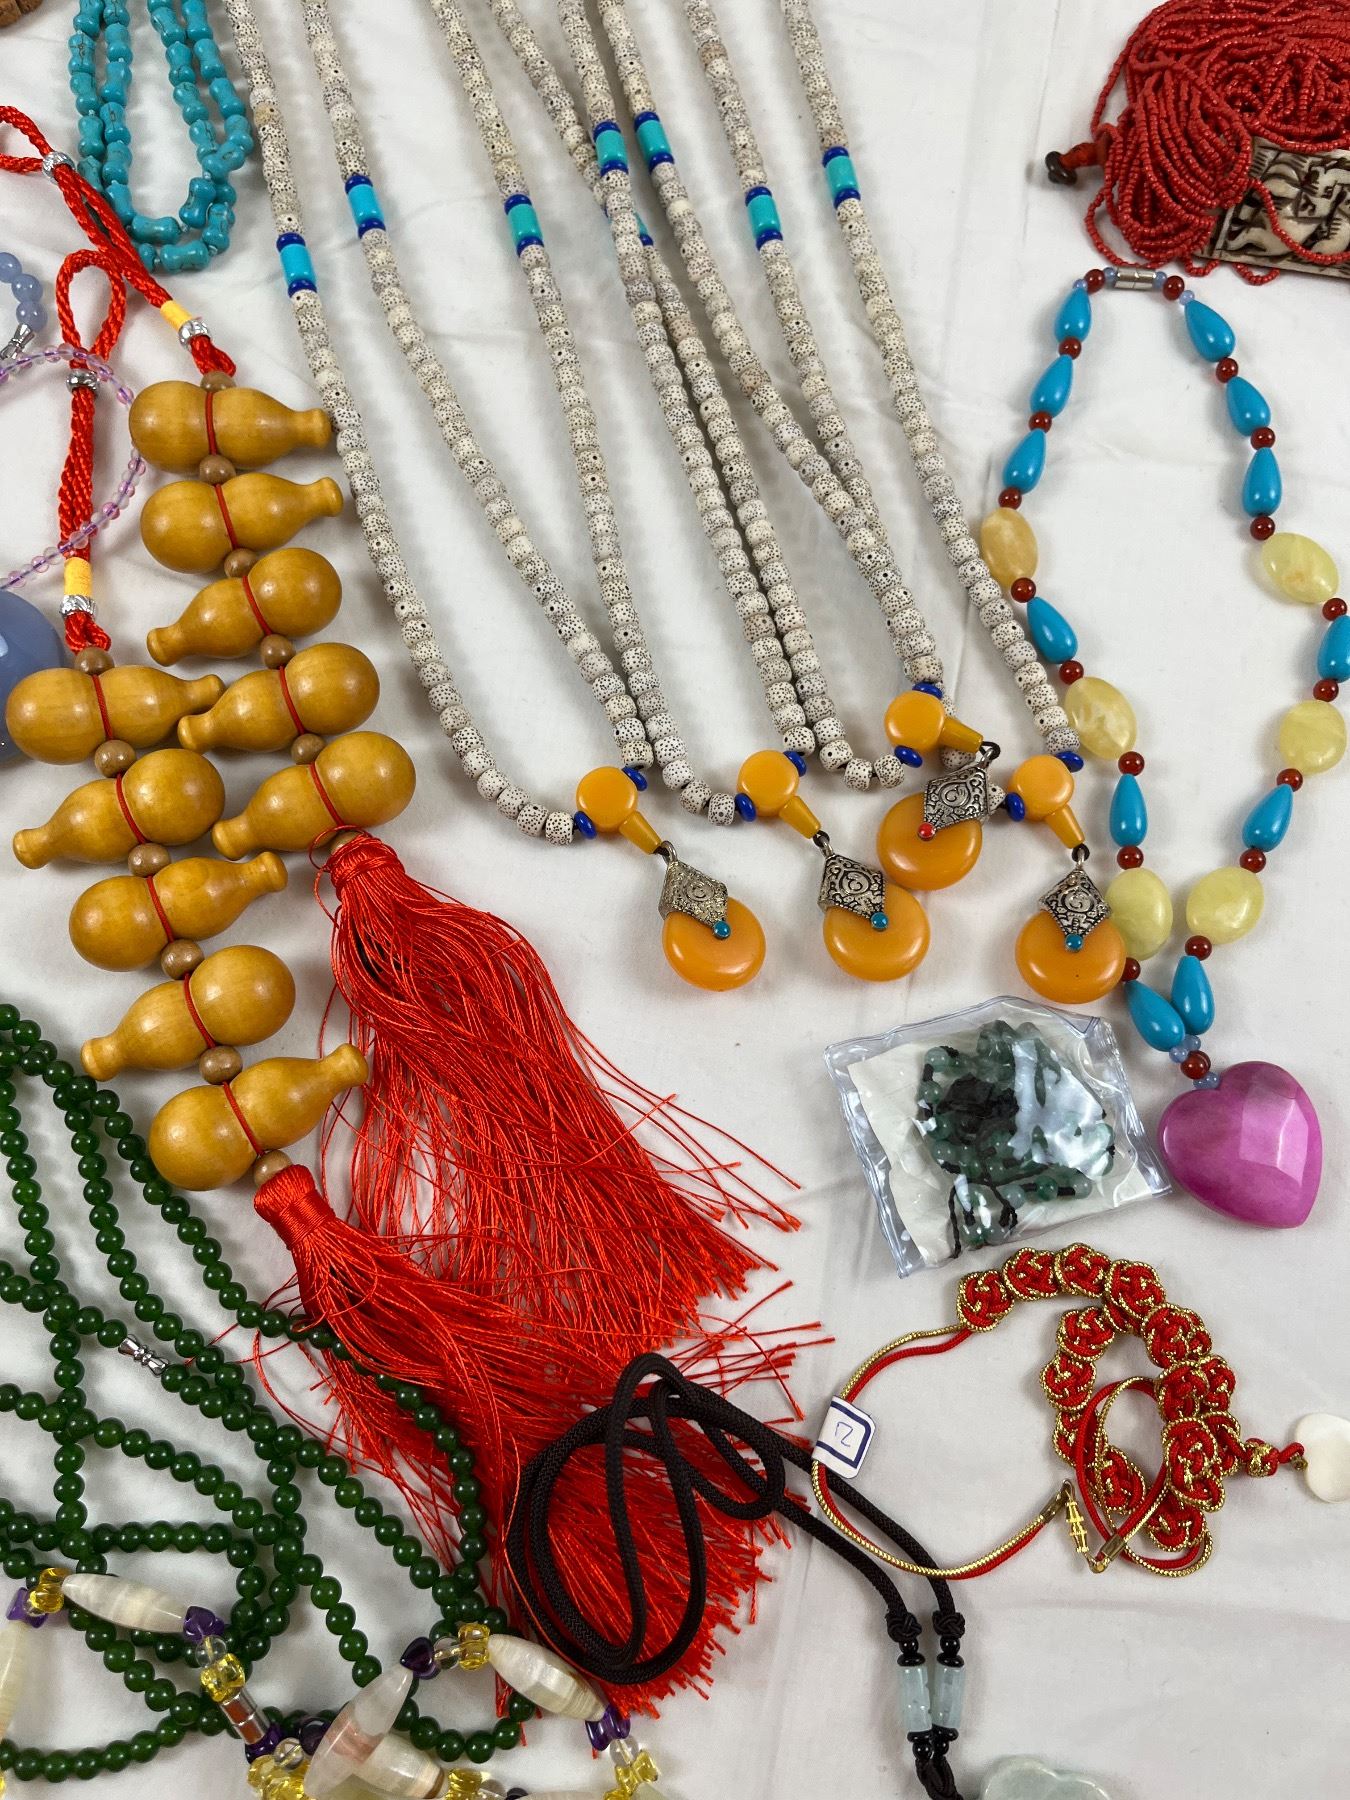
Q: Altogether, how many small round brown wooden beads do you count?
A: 12